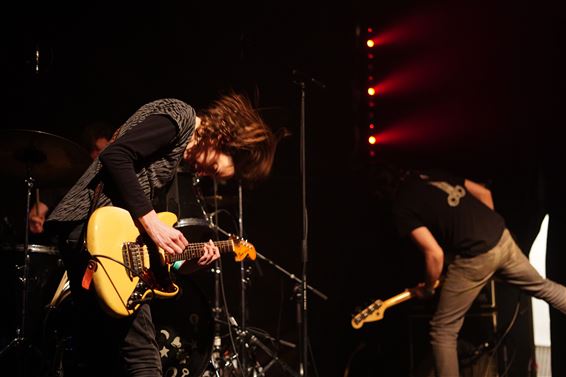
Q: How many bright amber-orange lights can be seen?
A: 3